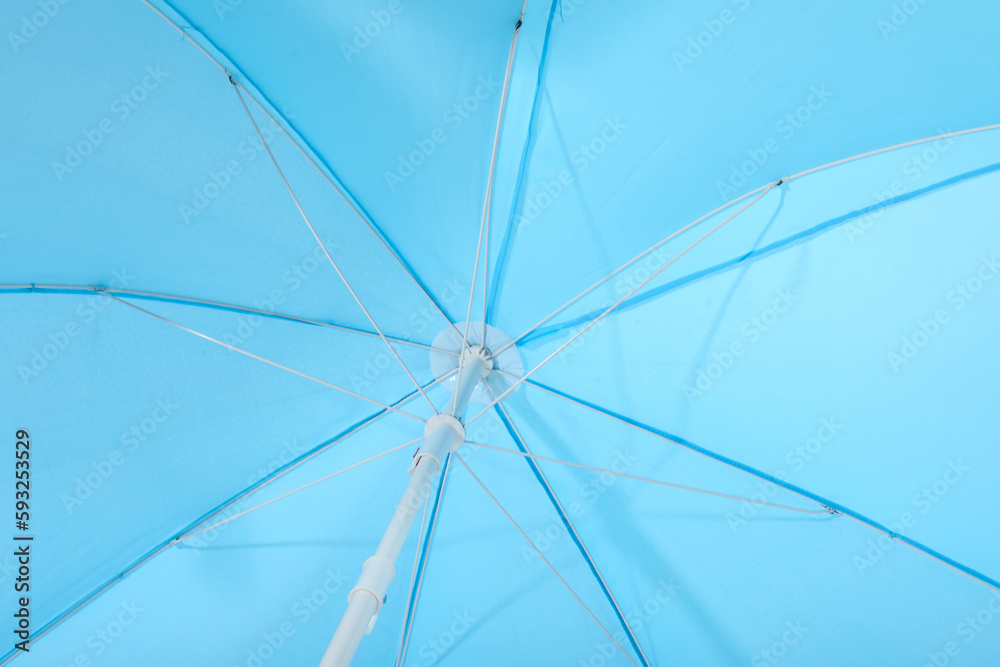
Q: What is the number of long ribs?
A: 8